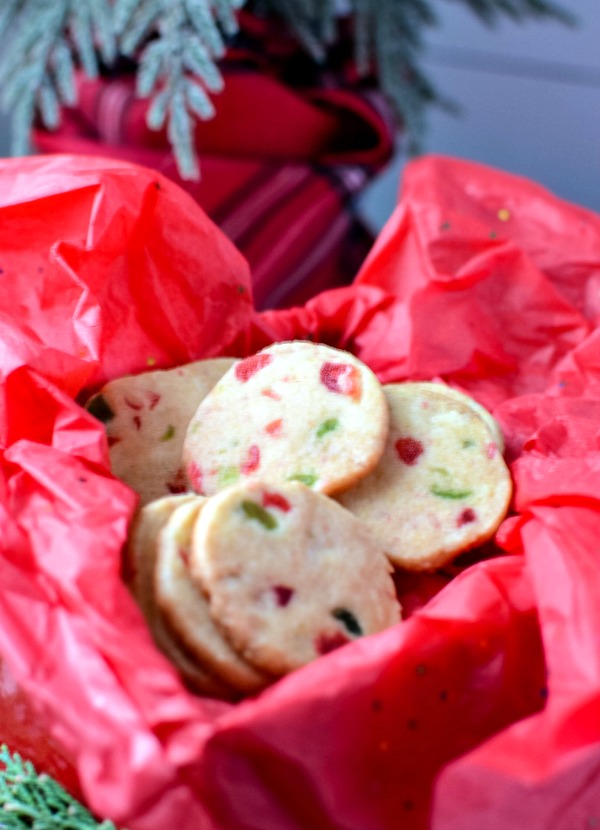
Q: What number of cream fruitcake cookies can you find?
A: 7